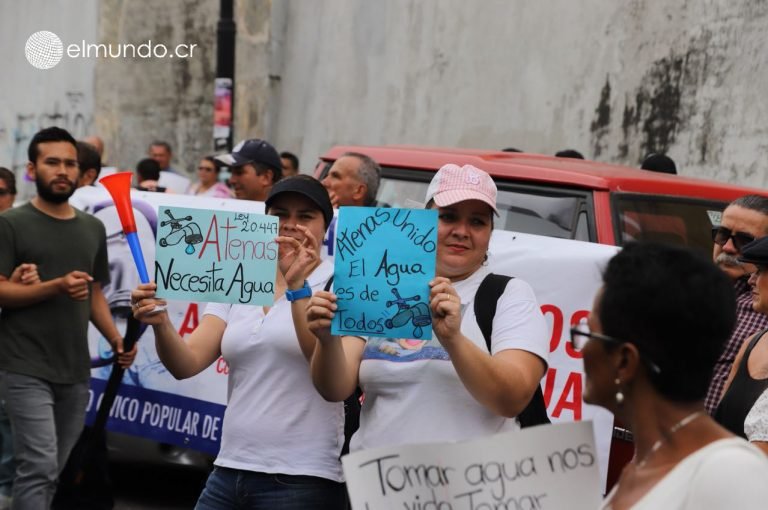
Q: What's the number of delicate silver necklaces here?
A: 1